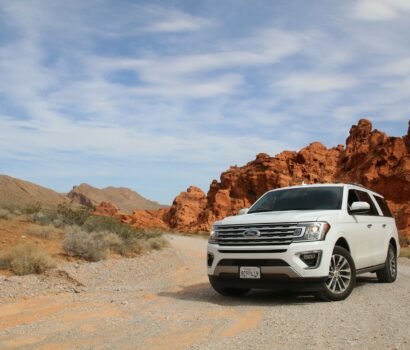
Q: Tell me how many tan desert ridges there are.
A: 2